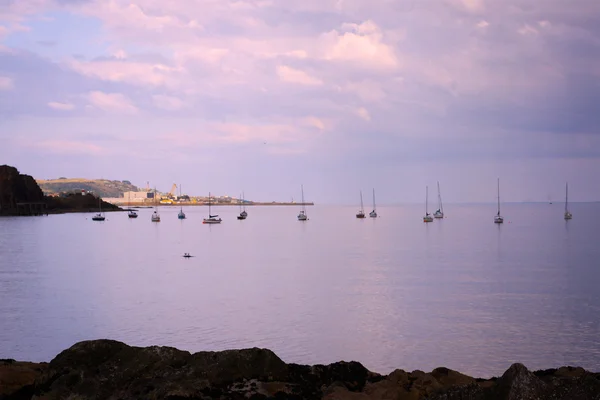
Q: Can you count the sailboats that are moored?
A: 14